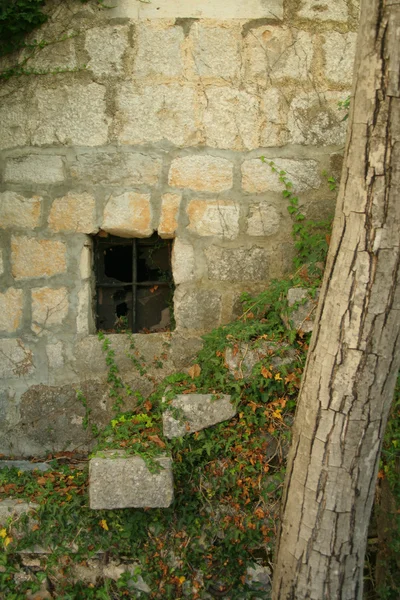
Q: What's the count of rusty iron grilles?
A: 1